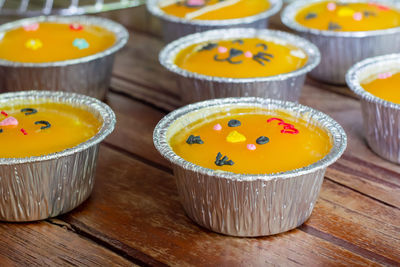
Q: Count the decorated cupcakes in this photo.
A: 7